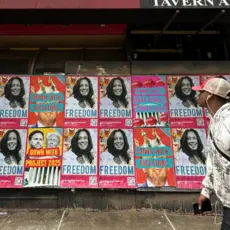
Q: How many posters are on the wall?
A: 13